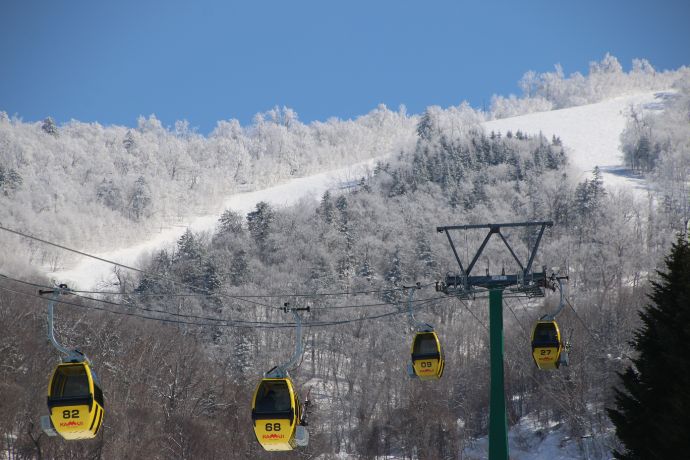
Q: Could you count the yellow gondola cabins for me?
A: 4